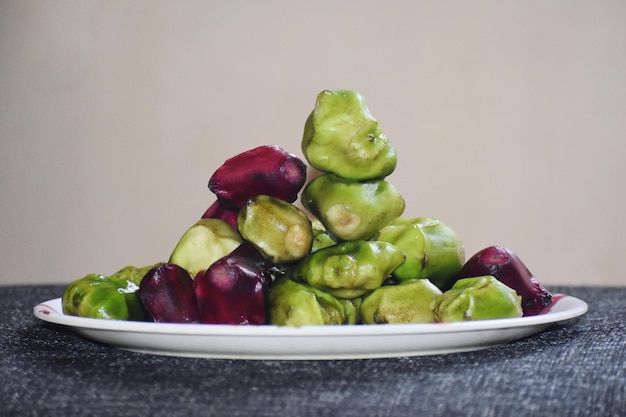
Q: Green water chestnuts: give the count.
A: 12